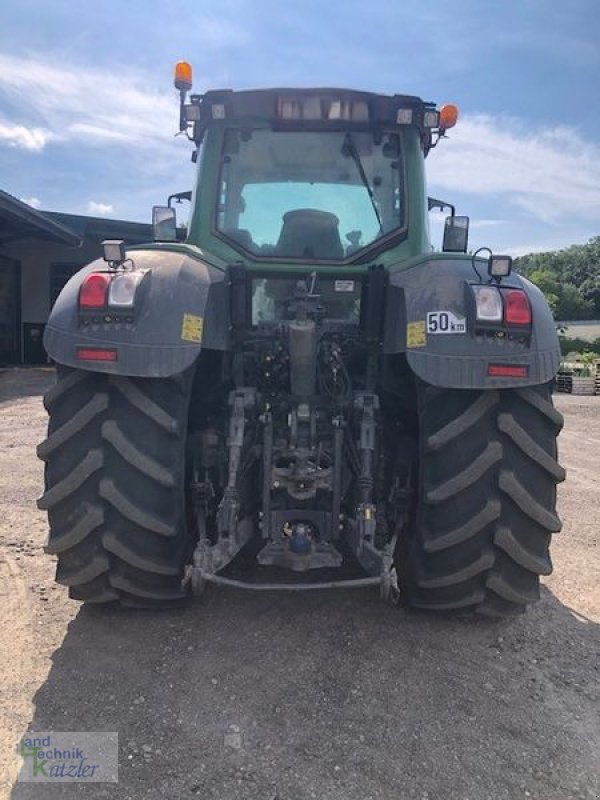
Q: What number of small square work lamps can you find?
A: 6